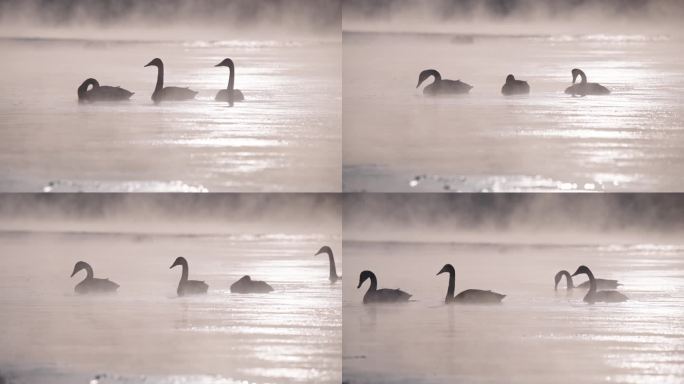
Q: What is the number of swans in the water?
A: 14